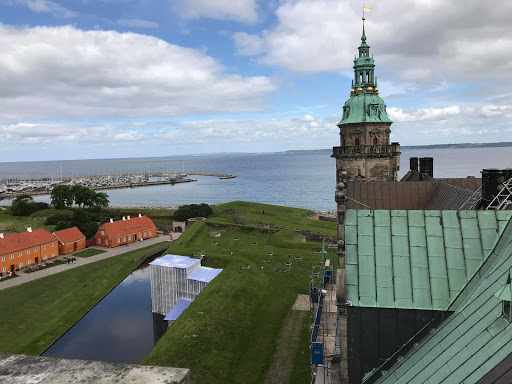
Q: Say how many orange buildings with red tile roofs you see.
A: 3